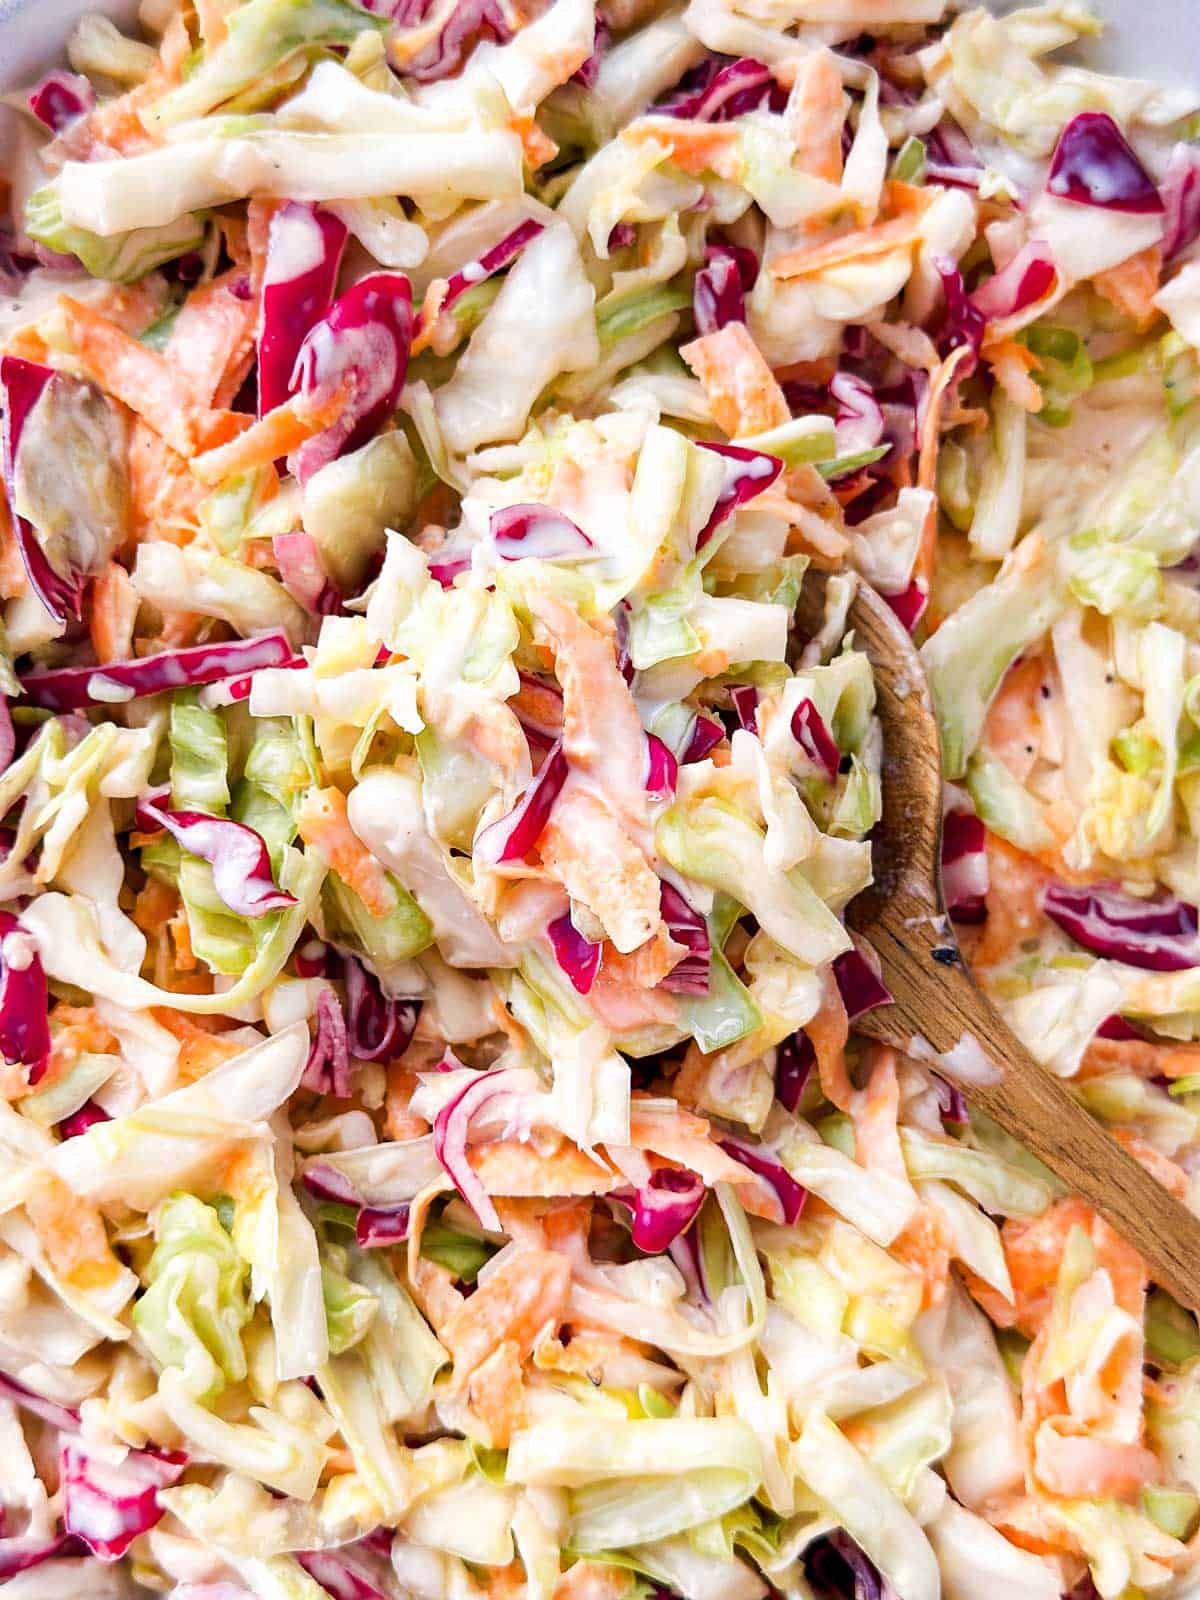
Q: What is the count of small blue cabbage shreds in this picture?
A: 0